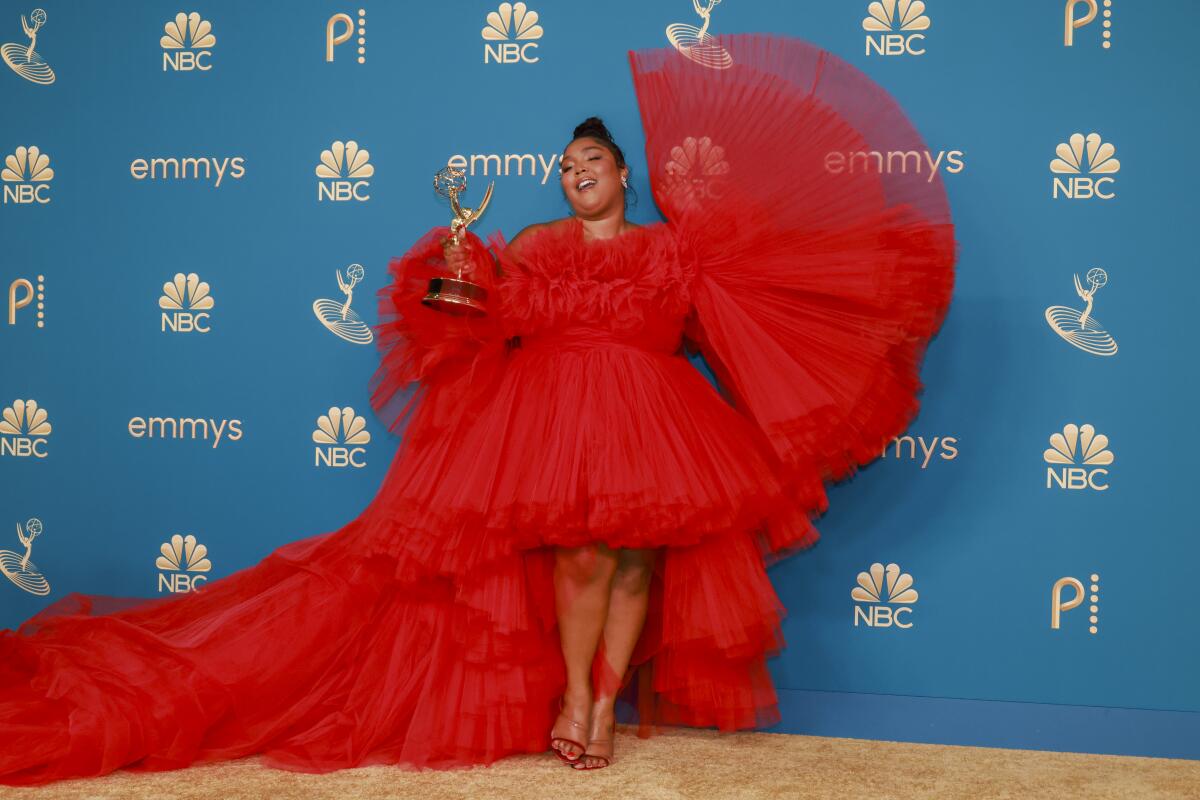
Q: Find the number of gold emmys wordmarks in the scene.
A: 5